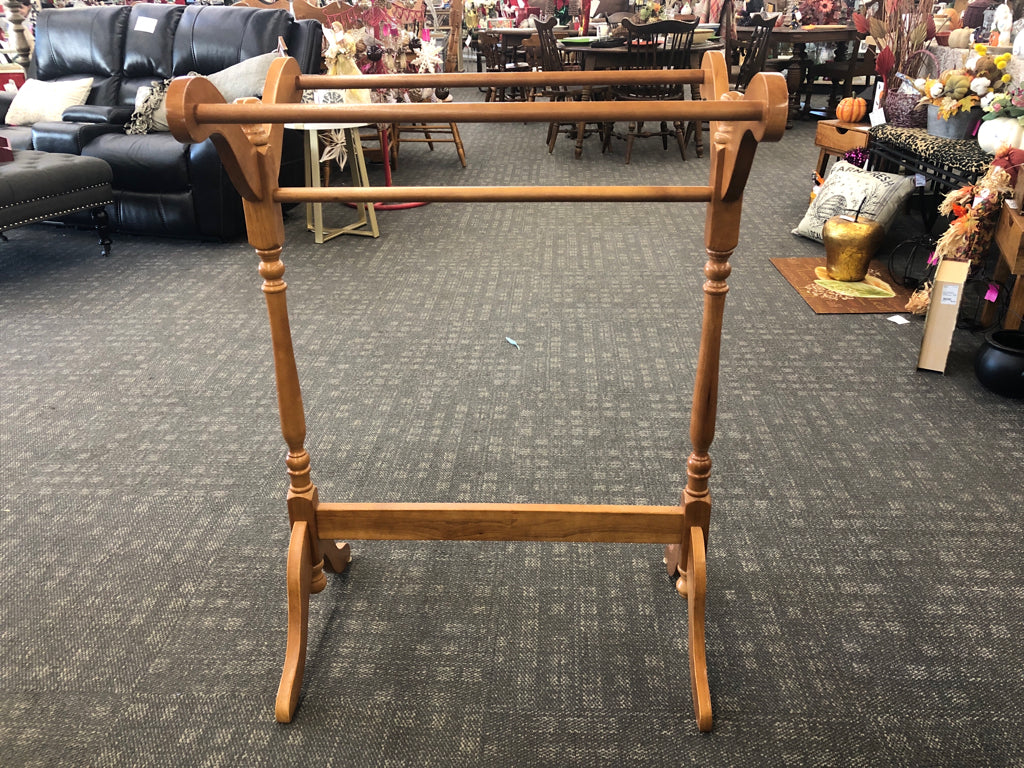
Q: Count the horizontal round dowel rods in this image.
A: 3